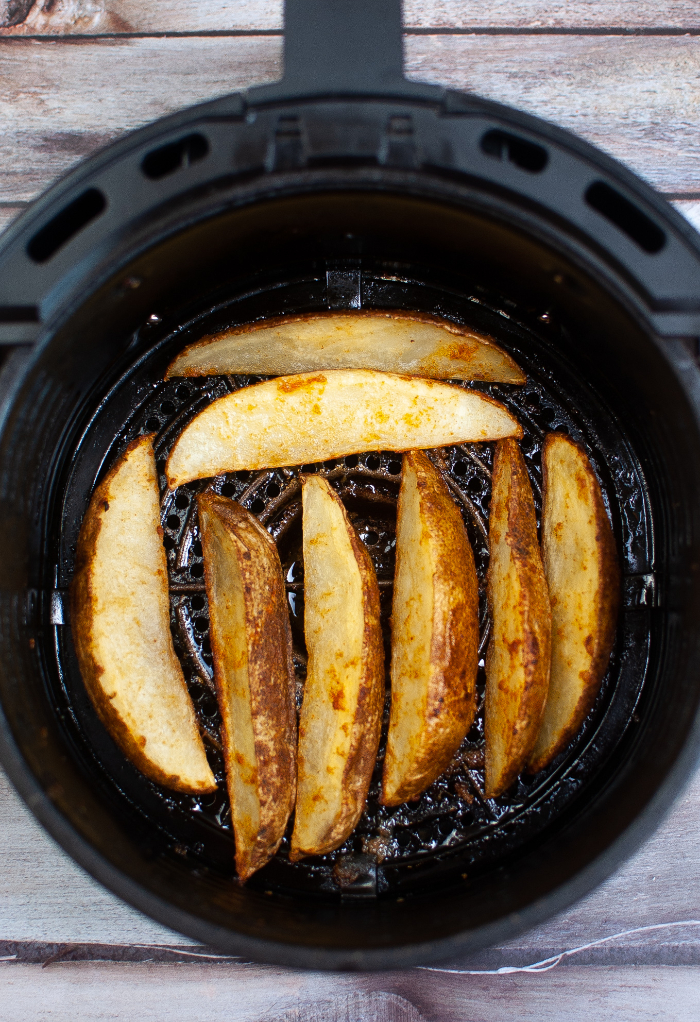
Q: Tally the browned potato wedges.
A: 8